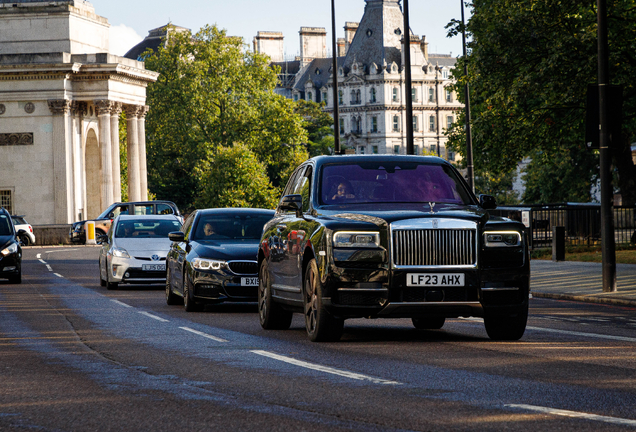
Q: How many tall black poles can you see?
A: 4